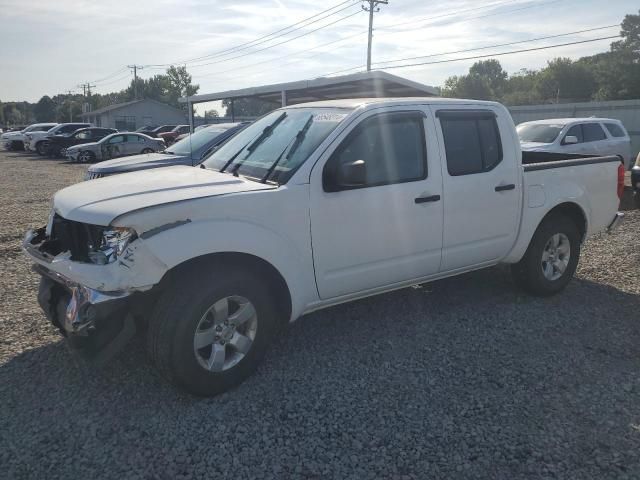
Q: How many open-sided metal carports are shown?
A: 1